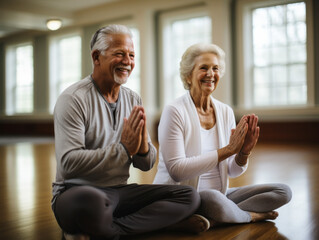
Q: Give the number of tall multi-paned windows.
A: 5